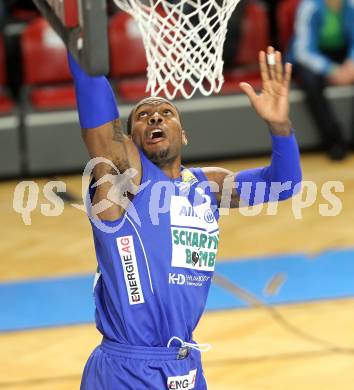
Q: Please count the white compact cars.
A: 0